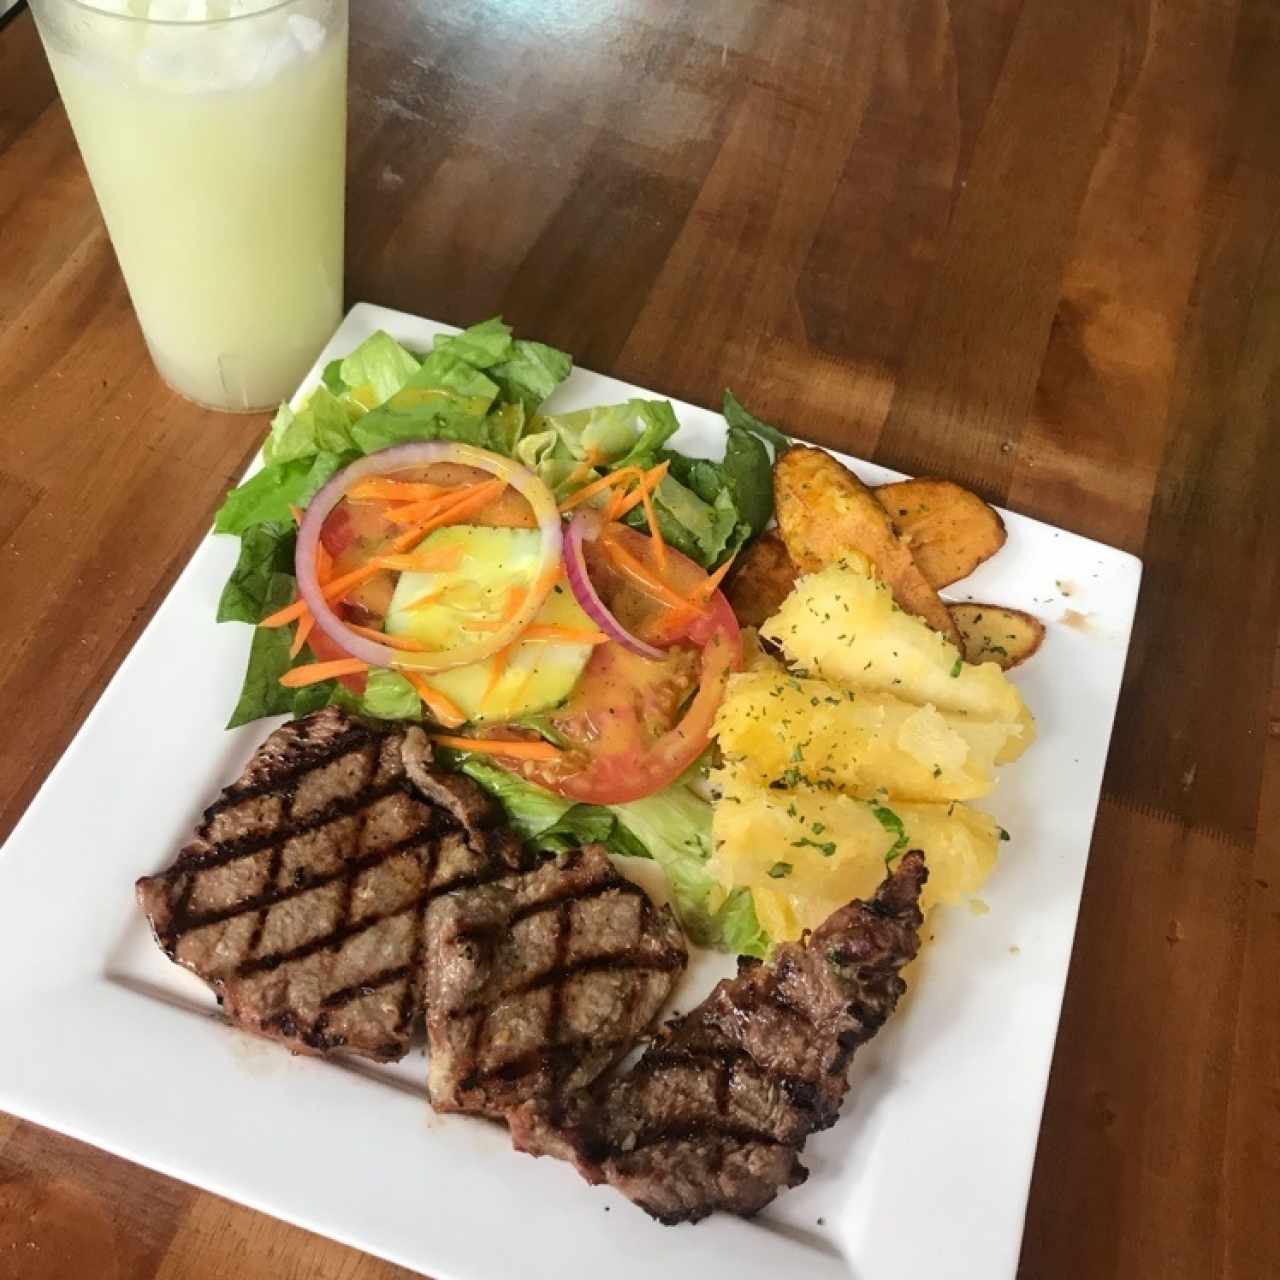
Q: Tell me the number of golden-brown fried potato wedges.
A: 4